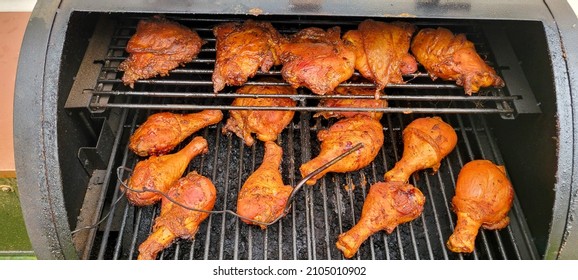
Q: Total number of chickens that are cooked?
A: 15